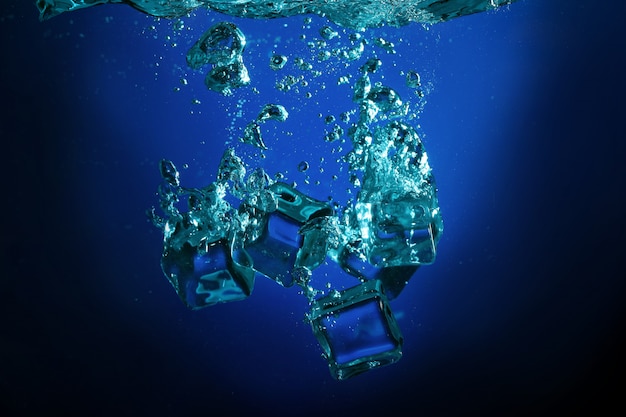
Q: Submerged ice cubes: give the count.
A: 5